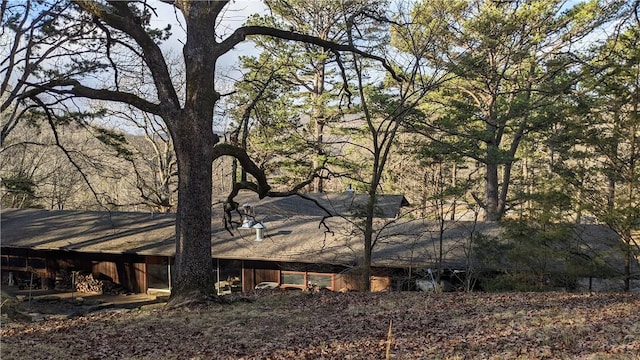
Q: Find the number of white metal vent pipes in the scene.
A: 2